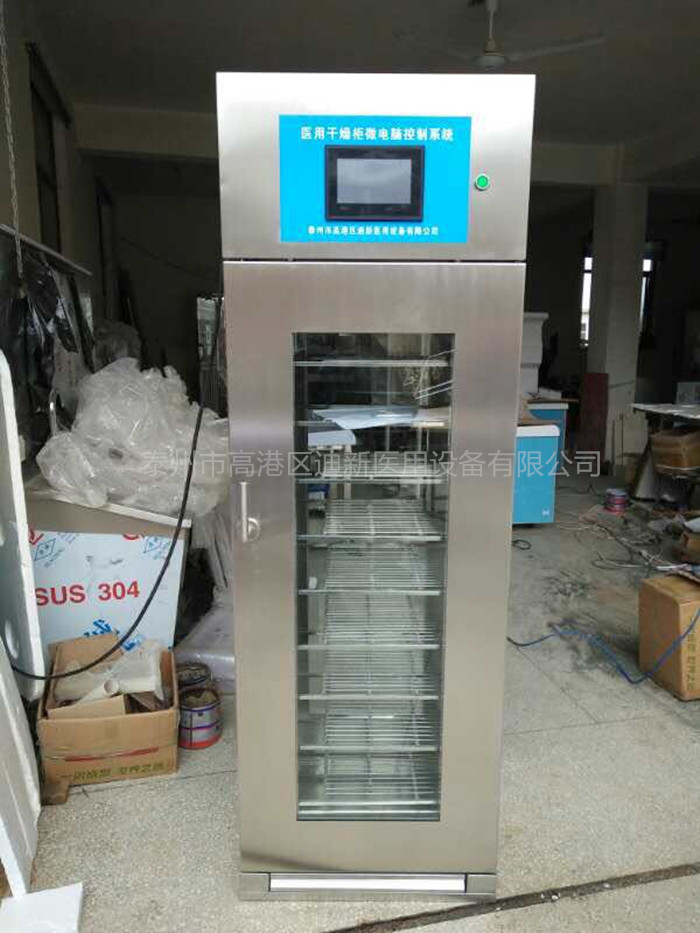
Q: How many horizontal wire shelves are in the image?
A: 9